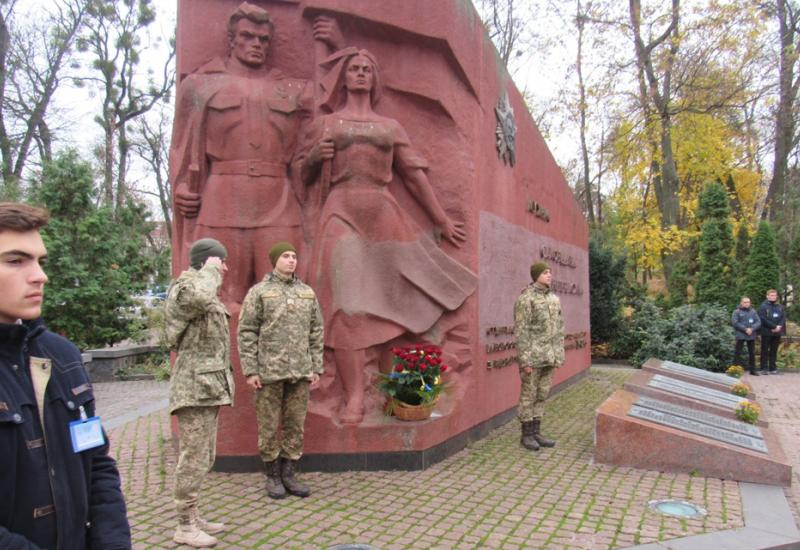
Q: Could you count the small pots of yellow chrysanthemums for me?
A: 3